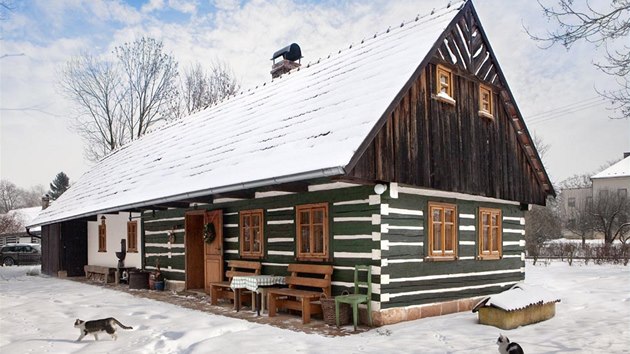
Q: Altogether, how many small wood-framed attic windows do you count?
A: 2